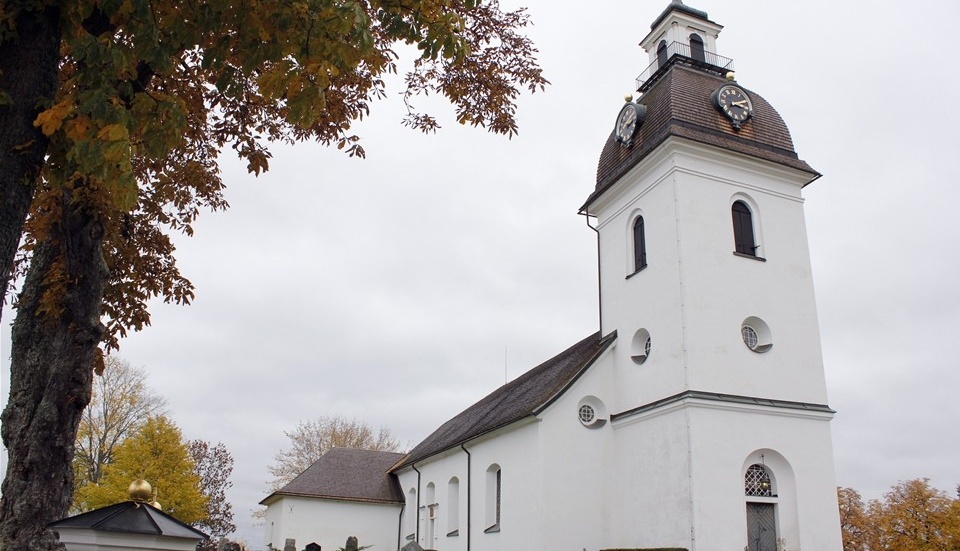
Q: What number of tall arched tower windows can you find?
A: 2